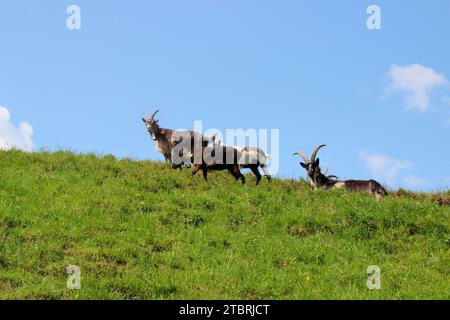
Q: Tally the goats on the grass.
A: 4